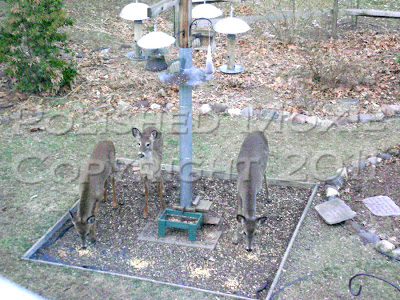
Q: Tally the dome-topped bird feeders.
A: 4